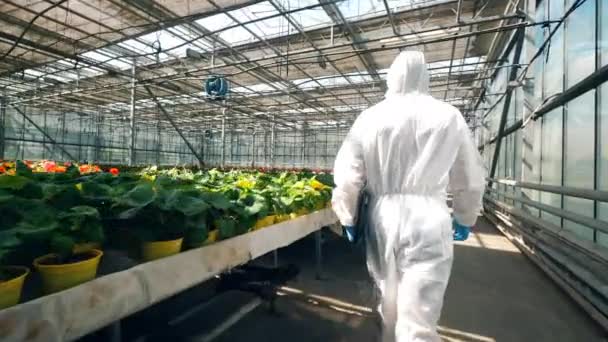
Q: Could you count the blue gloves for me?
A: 2